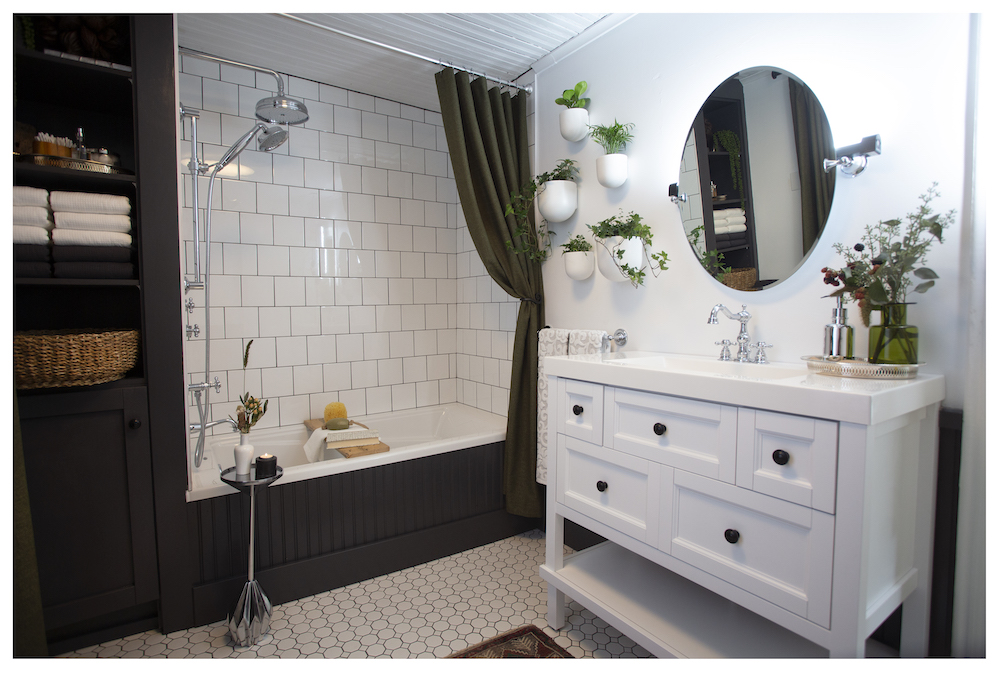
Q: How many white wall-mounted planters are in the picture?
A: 5